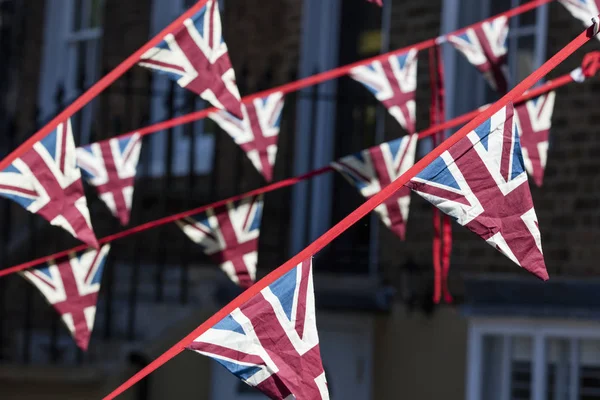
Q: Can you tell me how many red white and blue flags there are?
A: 13